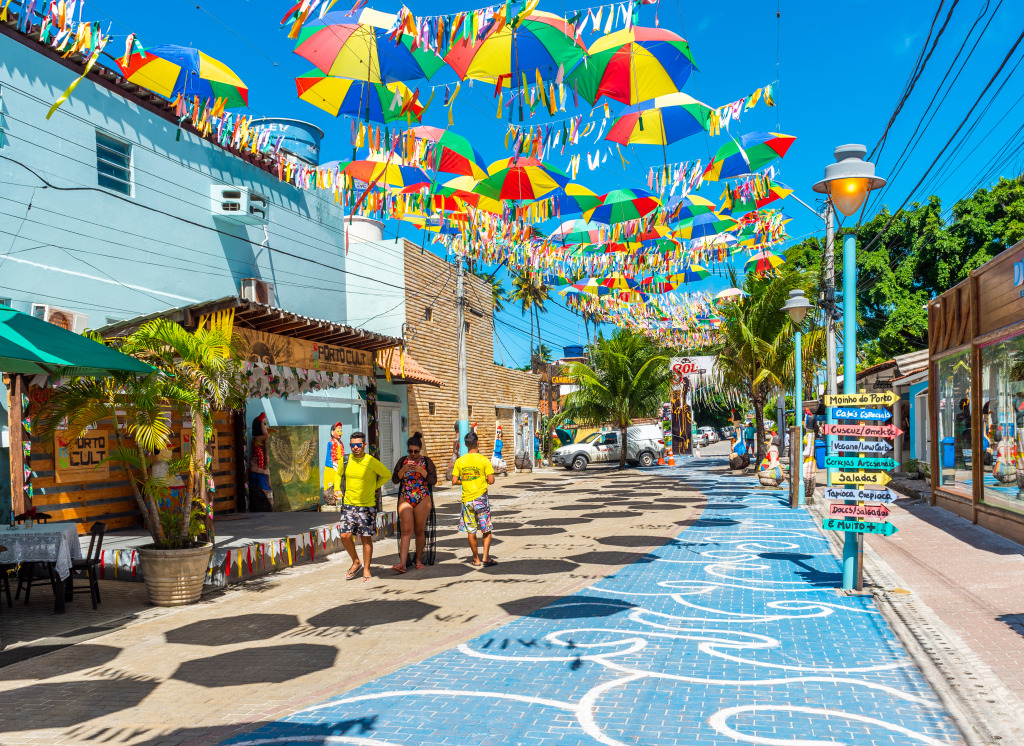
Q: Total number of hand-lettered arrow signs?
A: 9